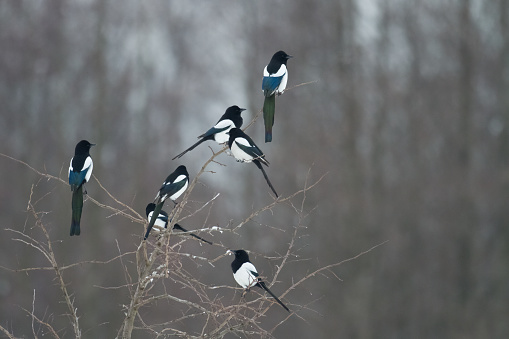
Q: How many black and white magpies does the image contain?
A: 7